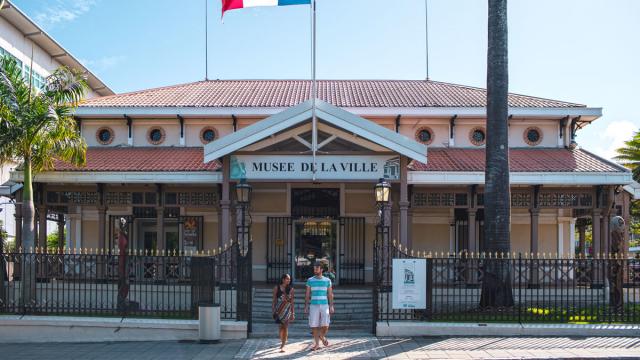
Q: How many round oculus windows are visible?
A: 6